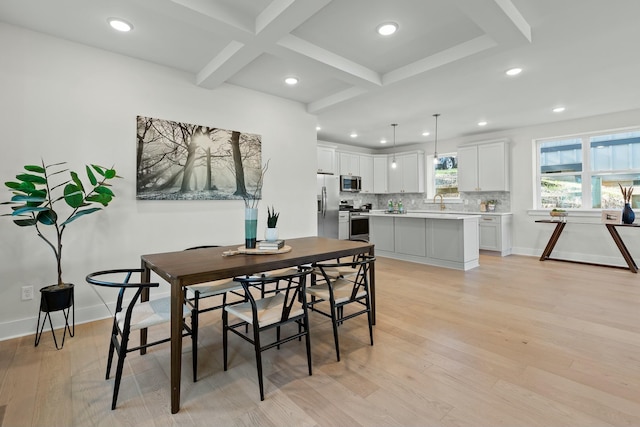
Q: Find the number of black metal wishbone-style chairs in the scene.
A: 6